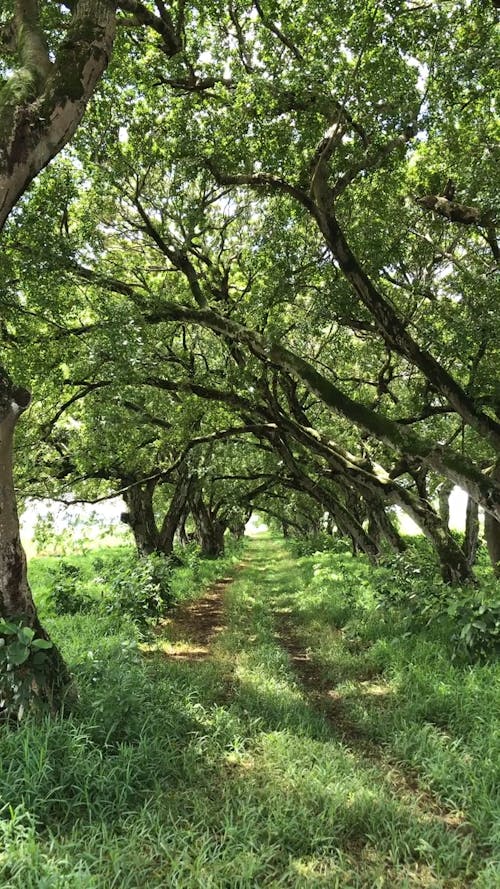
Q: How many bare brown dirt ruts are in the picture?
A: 2